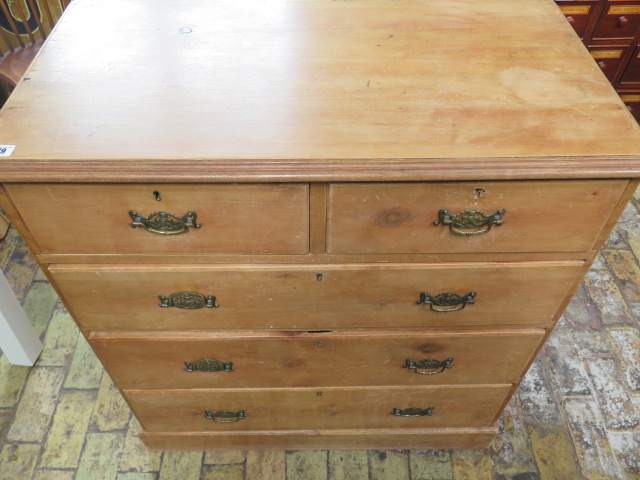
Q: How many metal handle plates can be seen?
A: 8